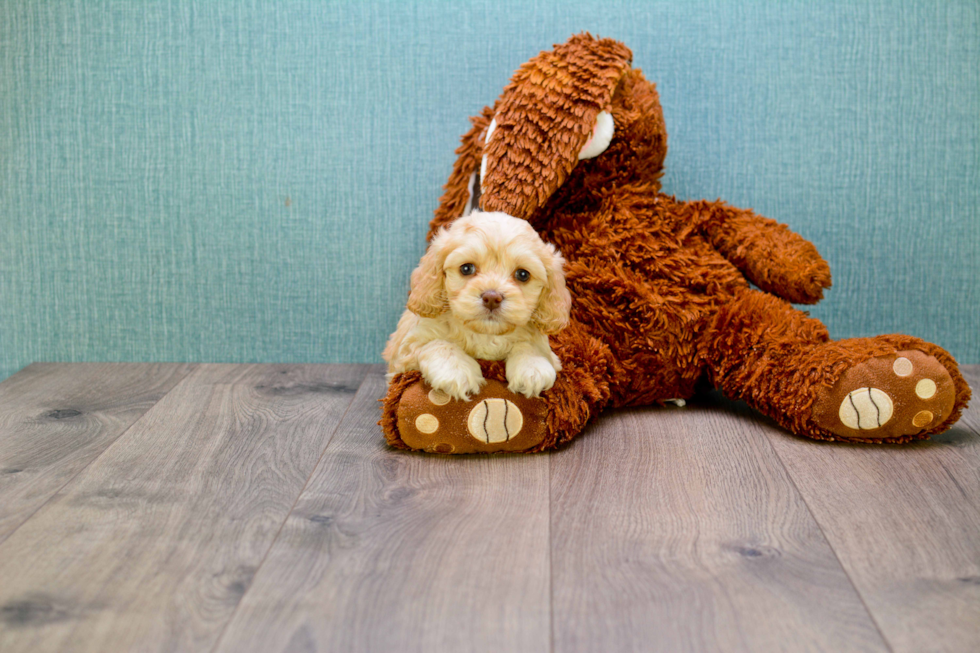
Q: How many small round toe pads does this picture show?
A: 6